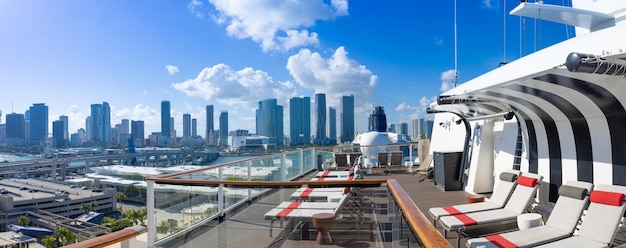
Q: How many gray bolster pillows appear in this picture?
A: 2